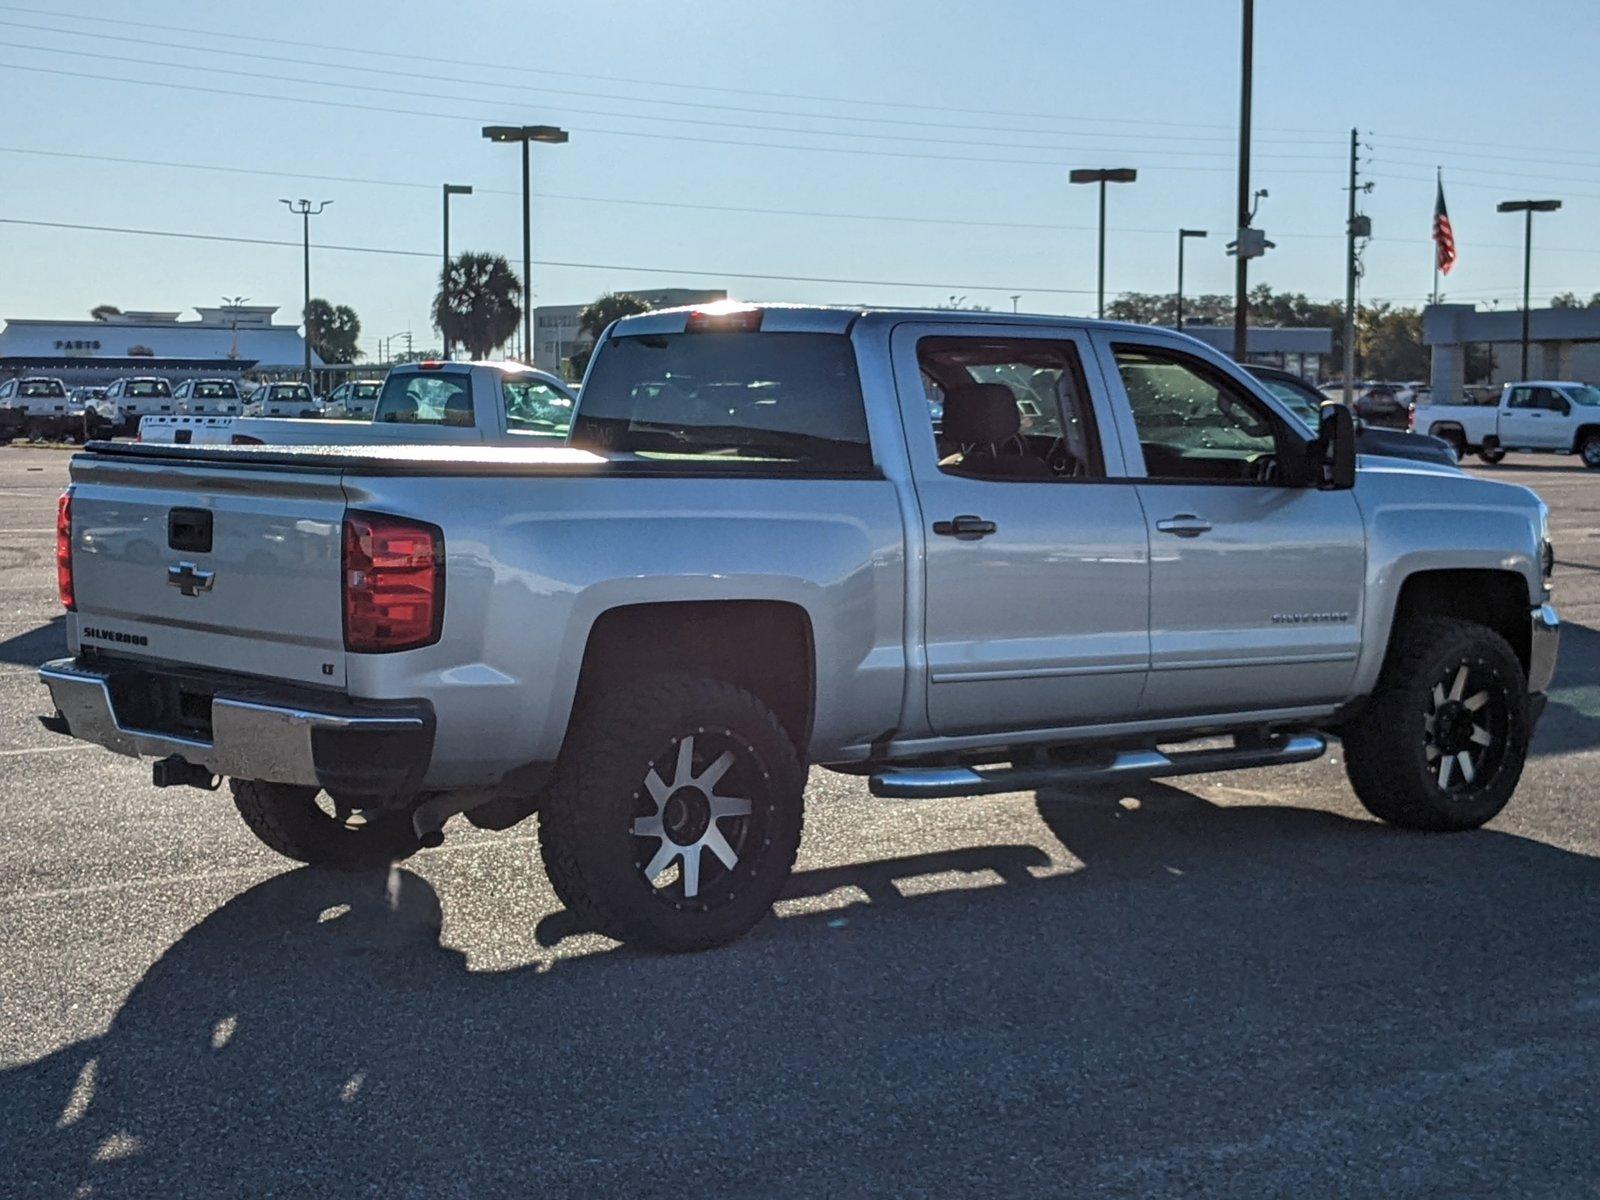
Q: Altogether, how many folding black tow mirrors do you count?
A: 1